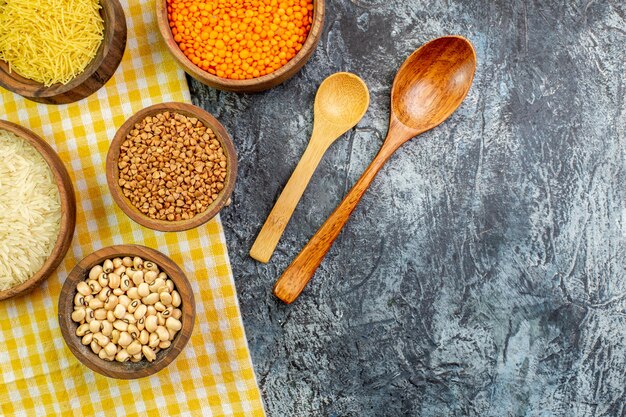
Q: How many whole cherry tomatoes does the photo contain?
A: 0